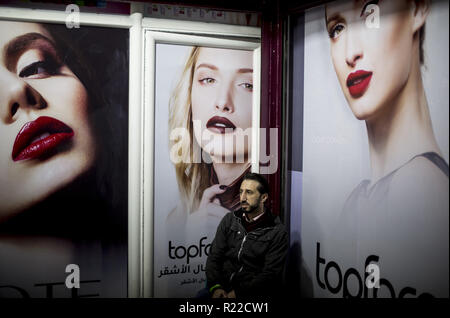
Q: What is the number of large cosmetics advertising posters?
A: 3